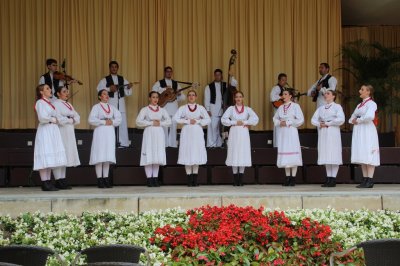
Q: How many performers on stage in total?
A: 15